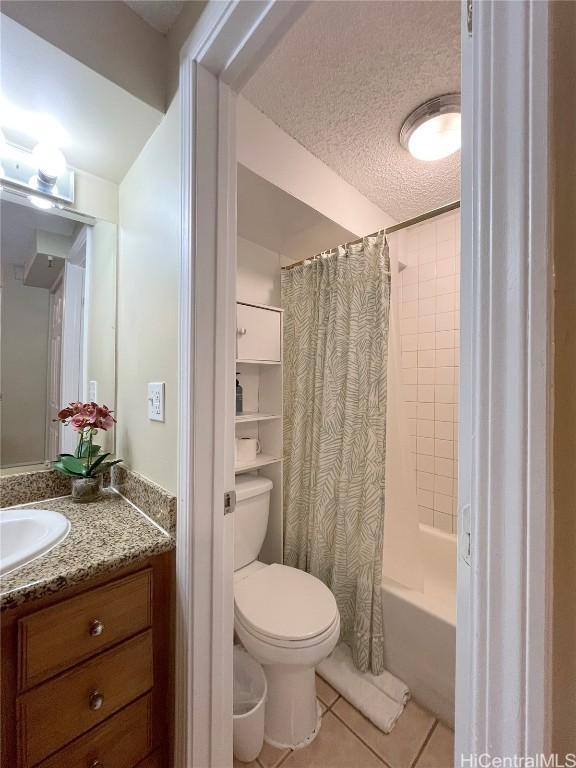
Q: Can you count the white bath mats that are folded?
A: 1